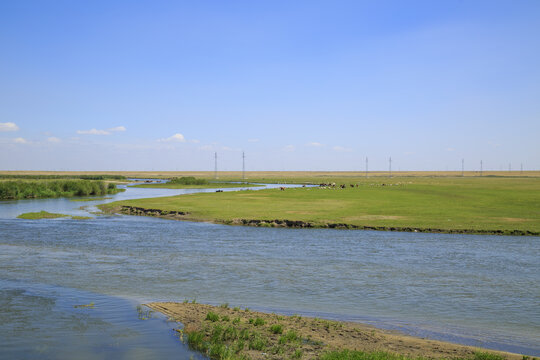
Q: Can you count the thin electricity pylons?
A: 8